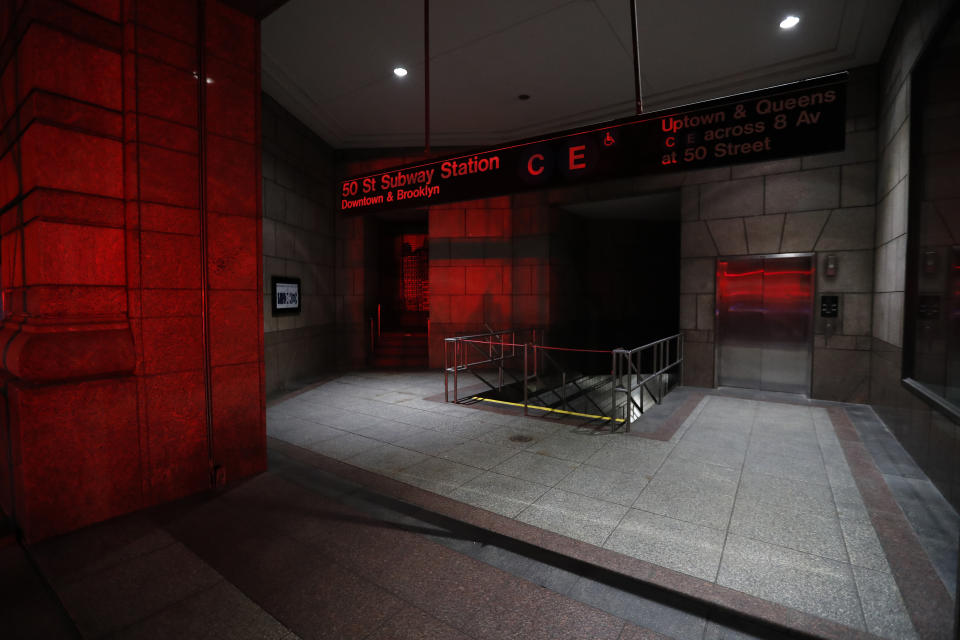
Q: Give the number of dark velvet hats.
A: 0